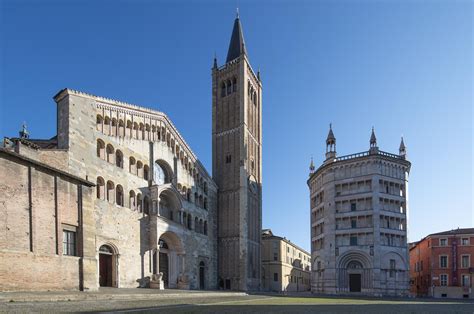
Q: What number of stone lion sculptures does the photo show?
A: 2